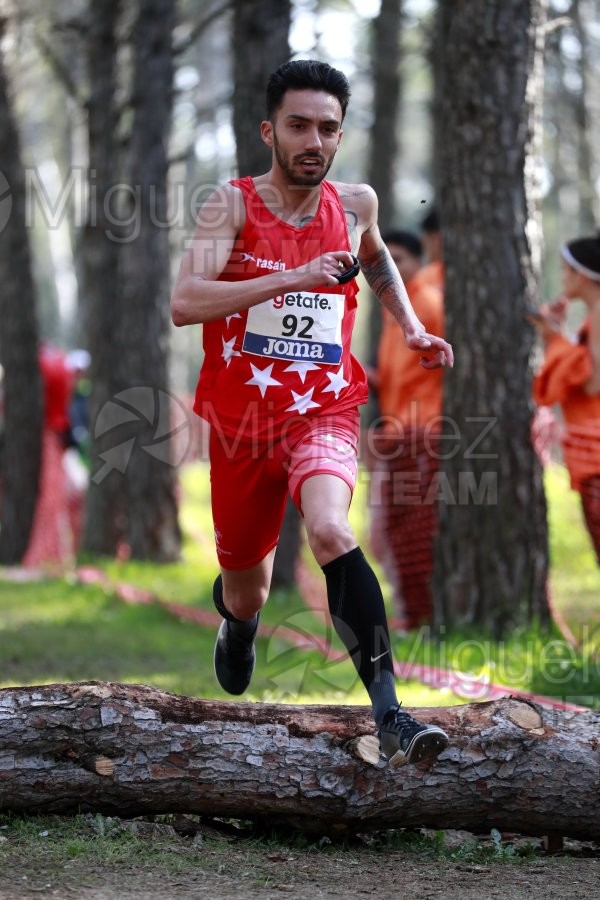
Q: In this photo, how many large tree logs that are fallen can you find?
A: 1